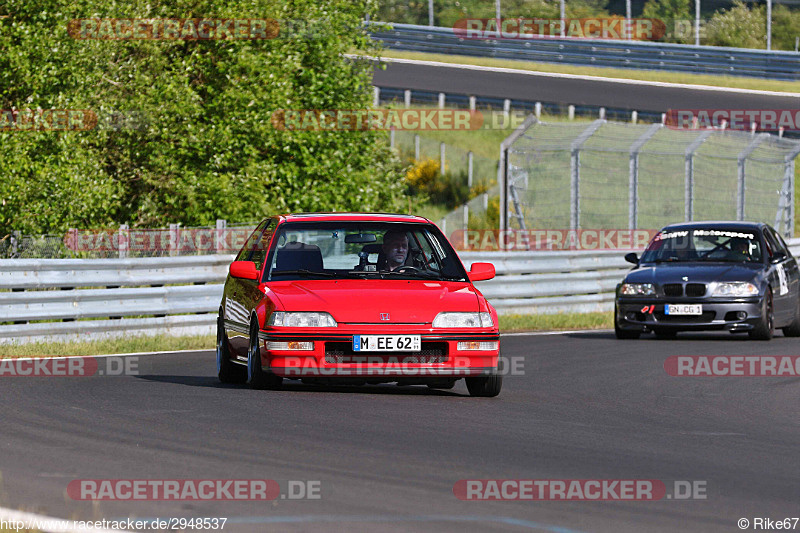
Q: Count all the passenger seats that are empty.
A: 2